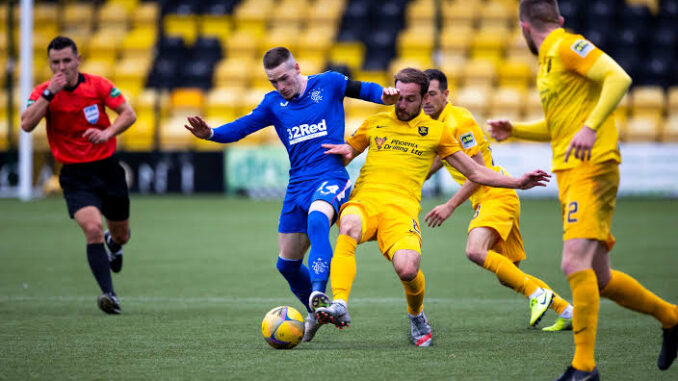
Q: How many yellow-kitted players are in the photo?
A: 3